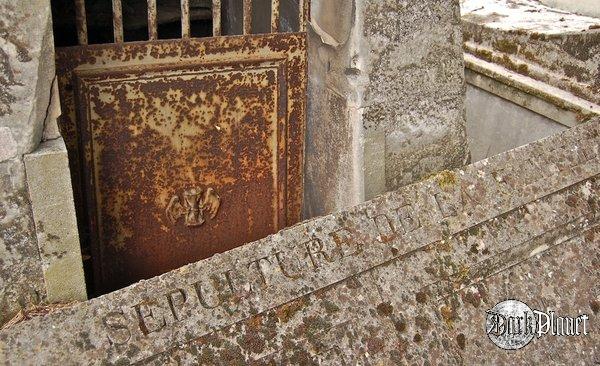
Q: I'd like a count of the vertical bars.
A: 8